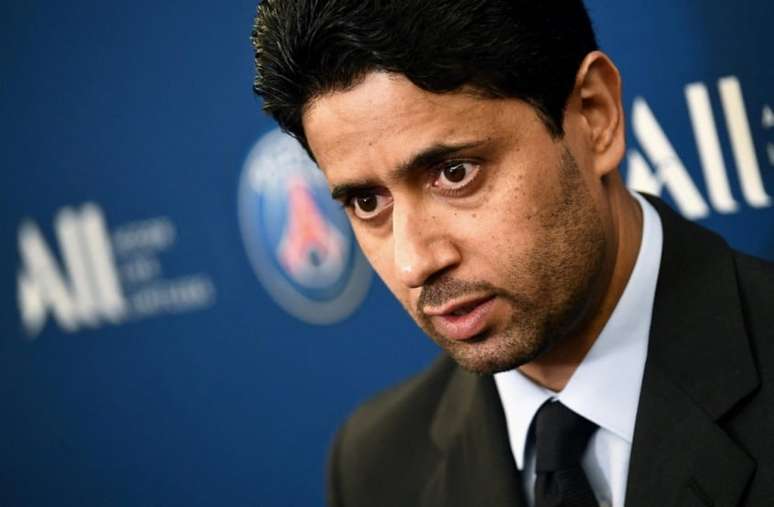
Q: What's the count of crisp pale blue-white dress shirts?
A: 1